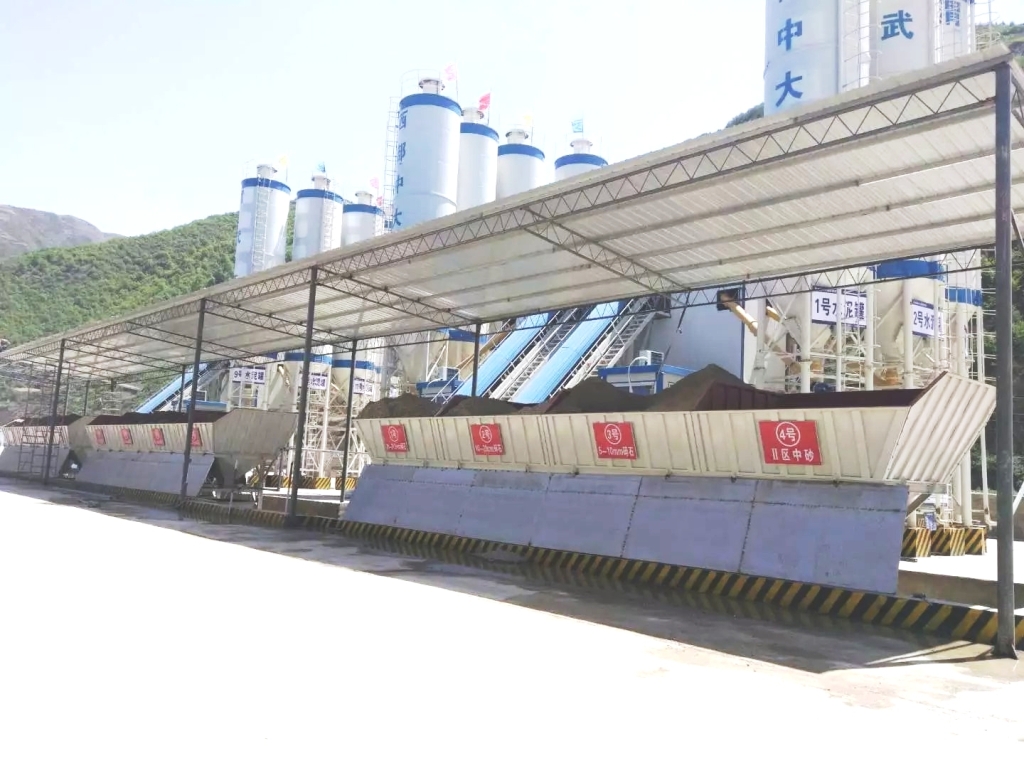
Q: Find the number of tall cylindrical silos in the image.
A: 10